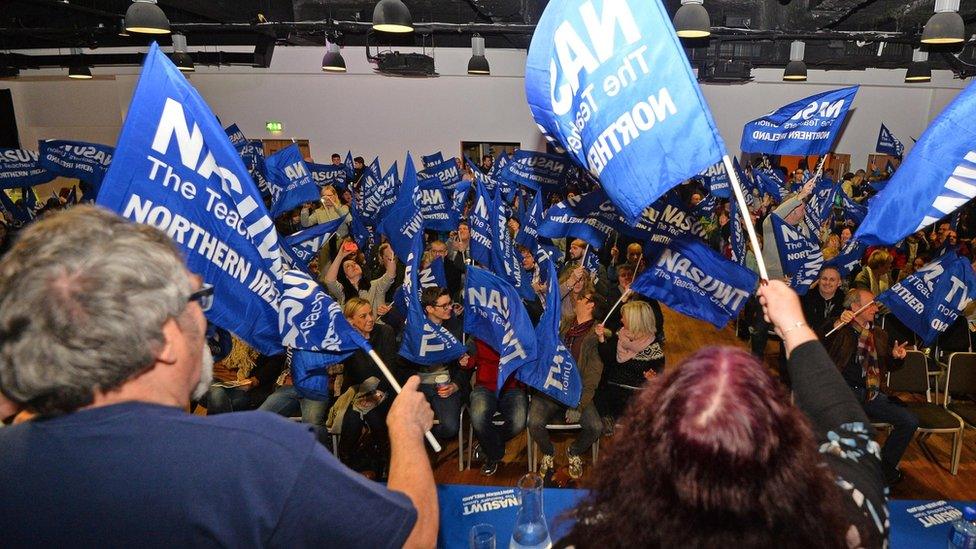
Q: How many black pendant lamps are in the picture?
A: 10